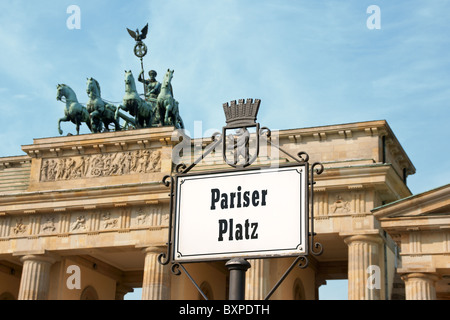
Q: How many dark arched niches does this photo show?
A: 4